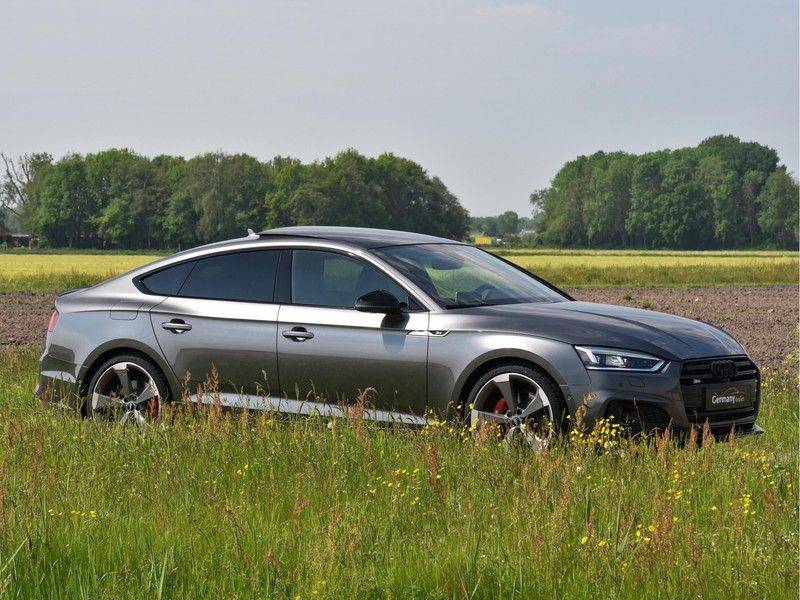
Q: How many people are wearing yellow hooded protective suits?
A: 0